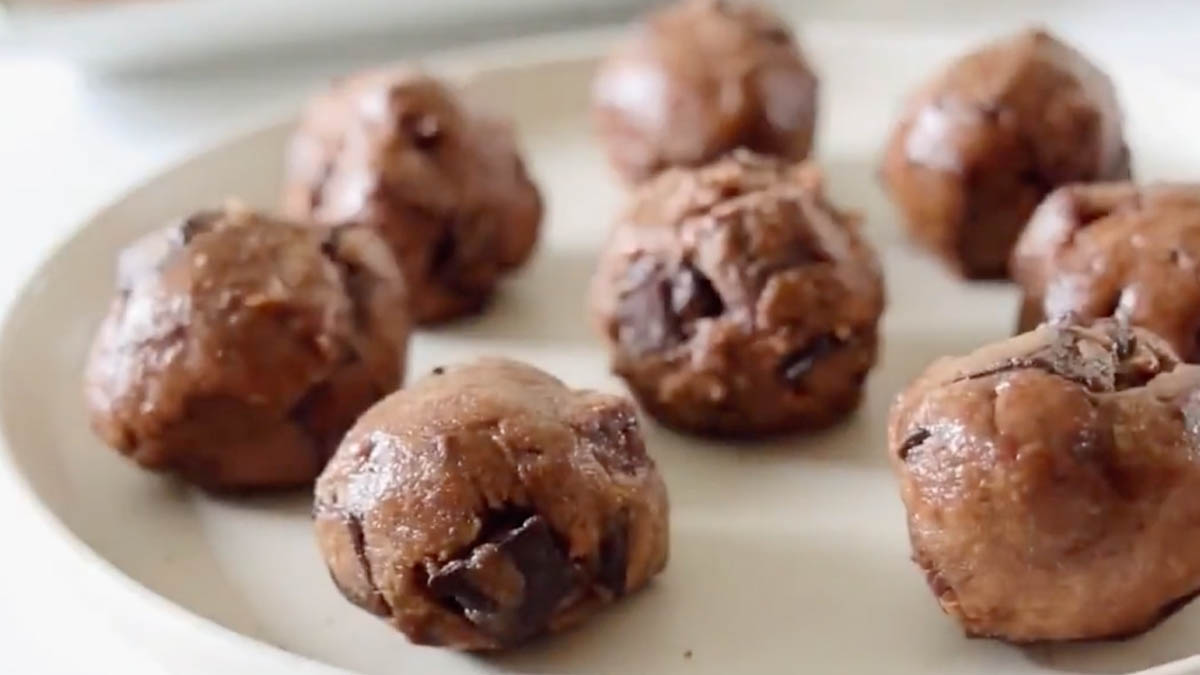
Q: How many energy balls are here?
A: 8